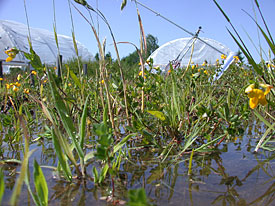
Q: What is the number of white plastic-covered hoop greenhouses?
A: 2